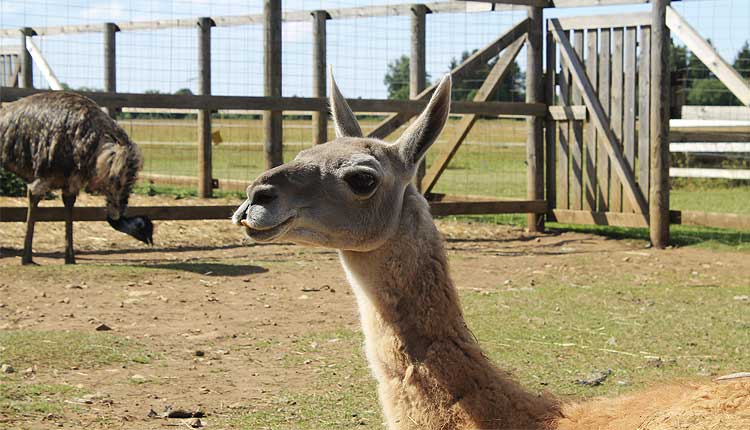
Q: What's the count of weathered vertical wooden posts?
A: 8